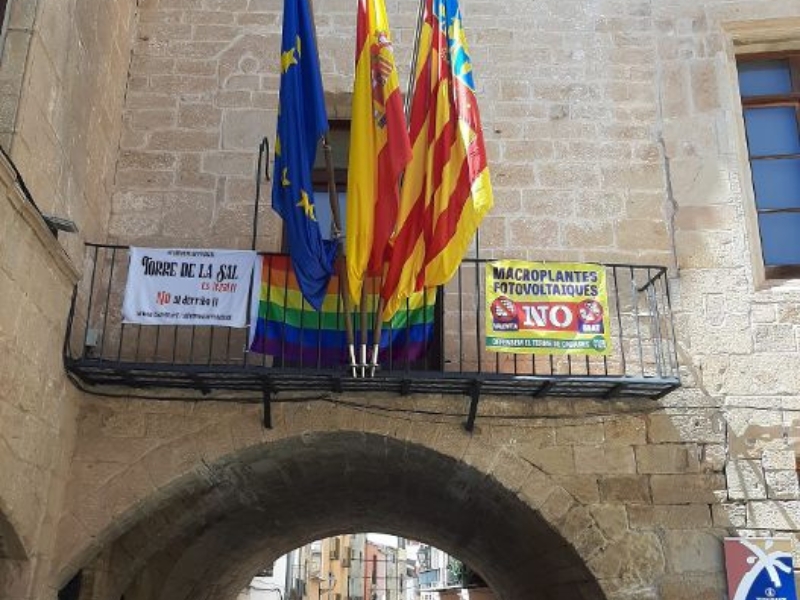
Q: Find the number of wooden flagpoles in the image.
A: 3